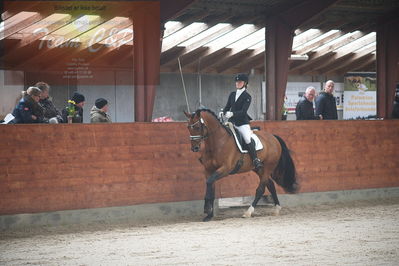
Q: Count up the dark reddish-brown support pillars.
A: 3